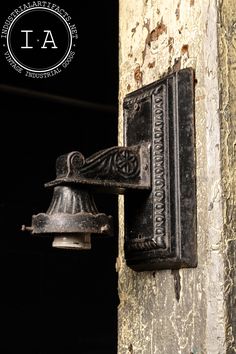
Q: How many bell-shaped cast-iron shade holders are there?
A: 1